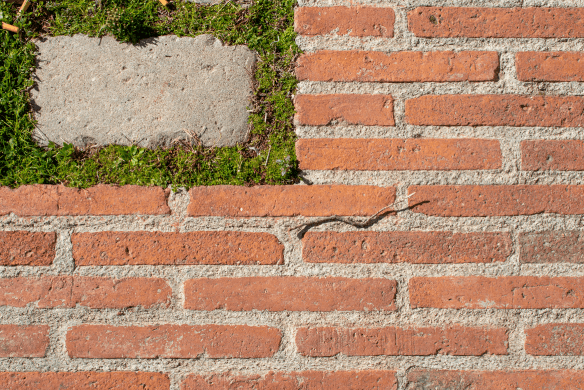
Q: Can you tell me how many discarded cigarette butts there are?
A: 3